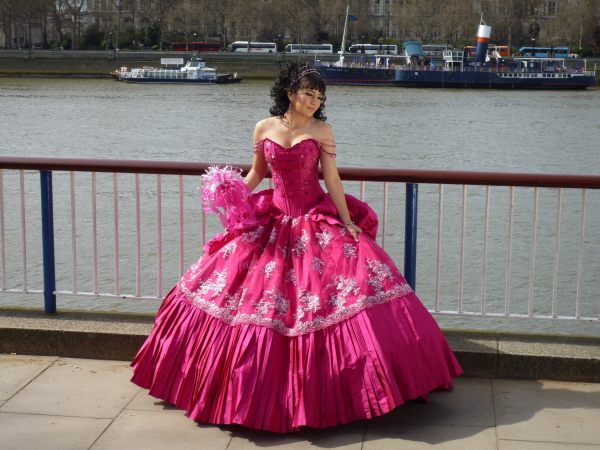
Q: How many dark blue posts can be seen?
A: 2